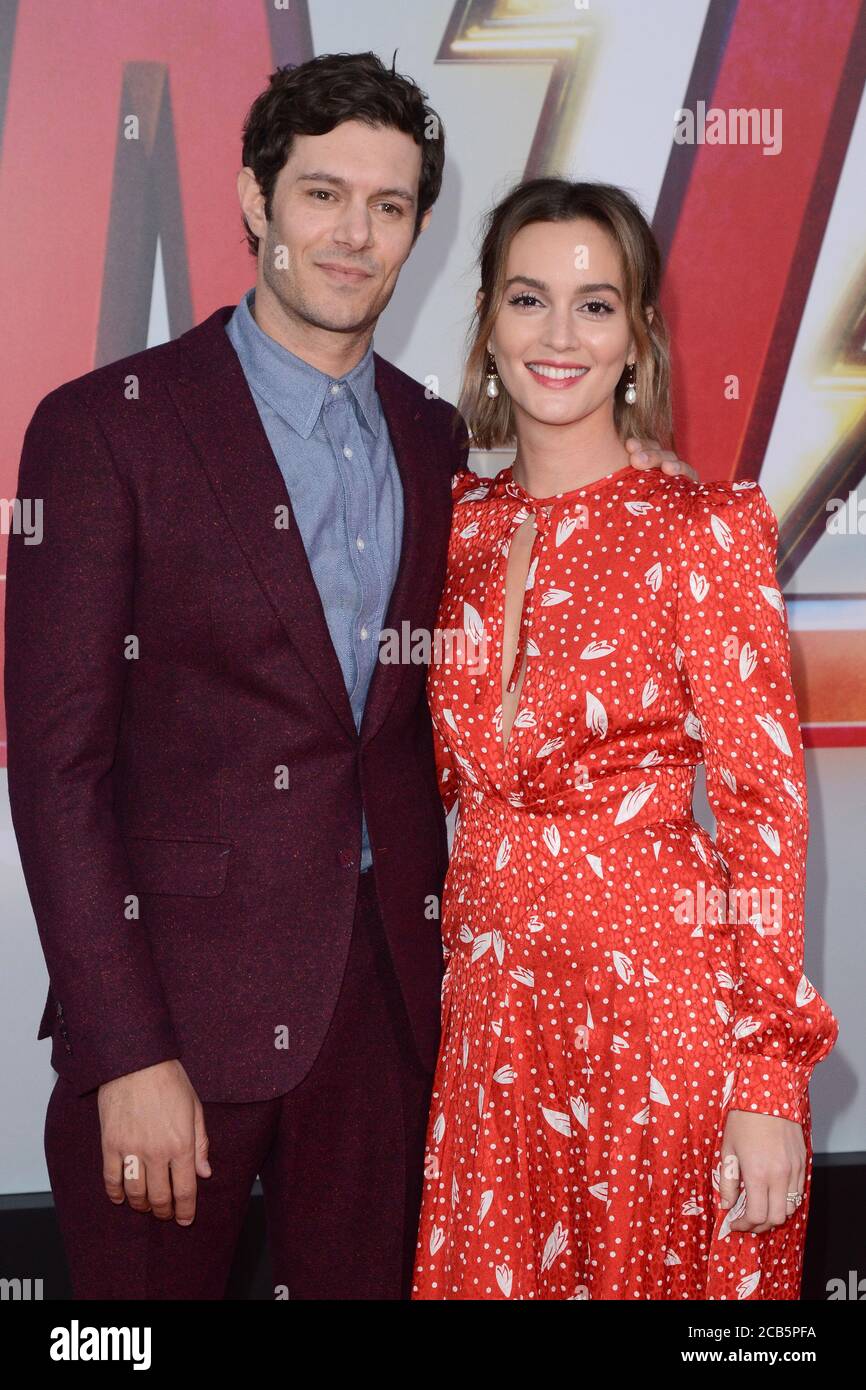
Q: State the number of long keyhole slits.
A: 1